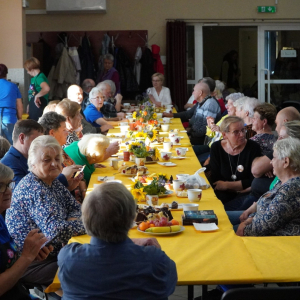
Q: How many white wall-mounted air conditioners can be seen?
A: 1